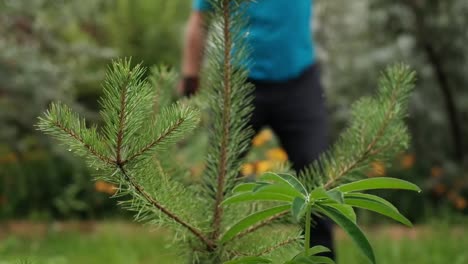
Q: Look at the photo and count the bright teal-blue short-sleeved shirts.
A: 1